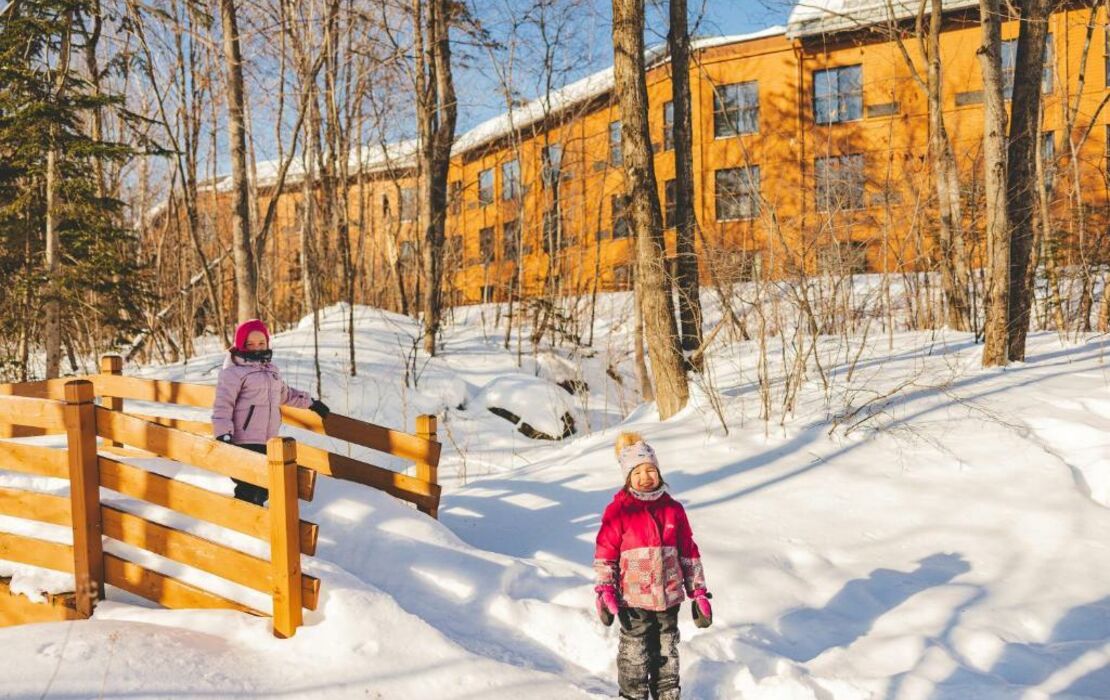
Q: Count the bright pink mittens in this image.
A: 2